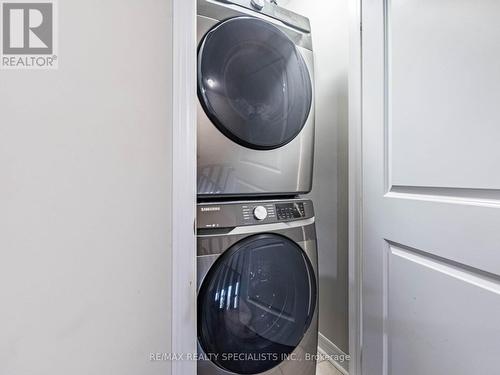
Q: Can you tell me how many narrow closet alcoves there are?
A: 1